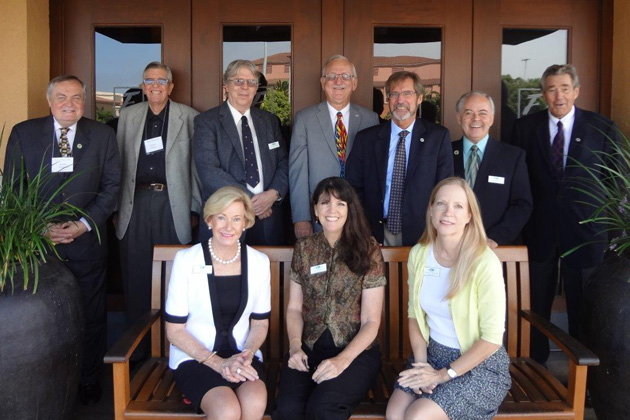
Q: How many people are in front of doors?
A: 10